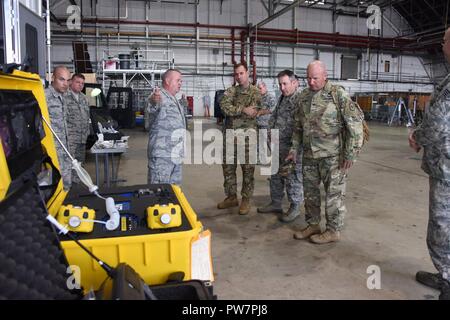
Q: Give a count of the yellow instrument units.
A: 2